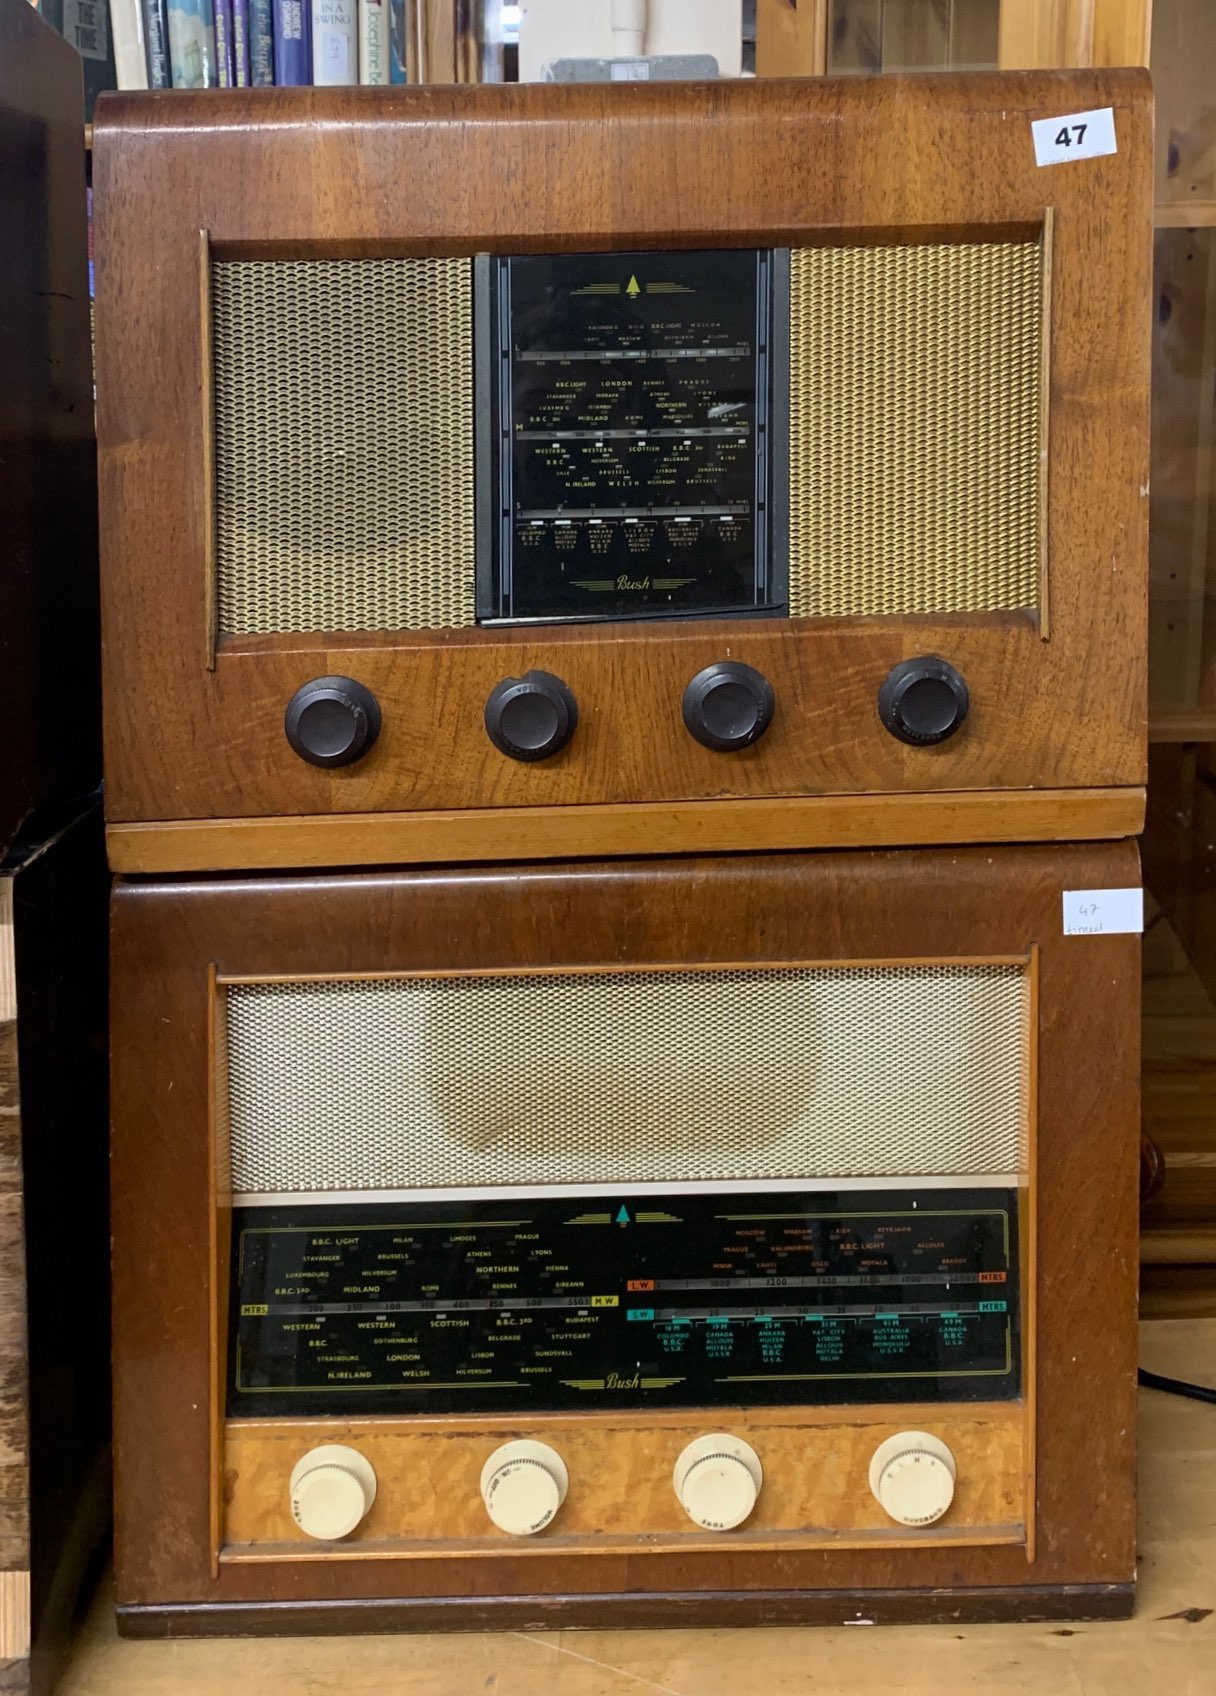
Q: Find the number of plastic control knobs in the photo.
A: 8